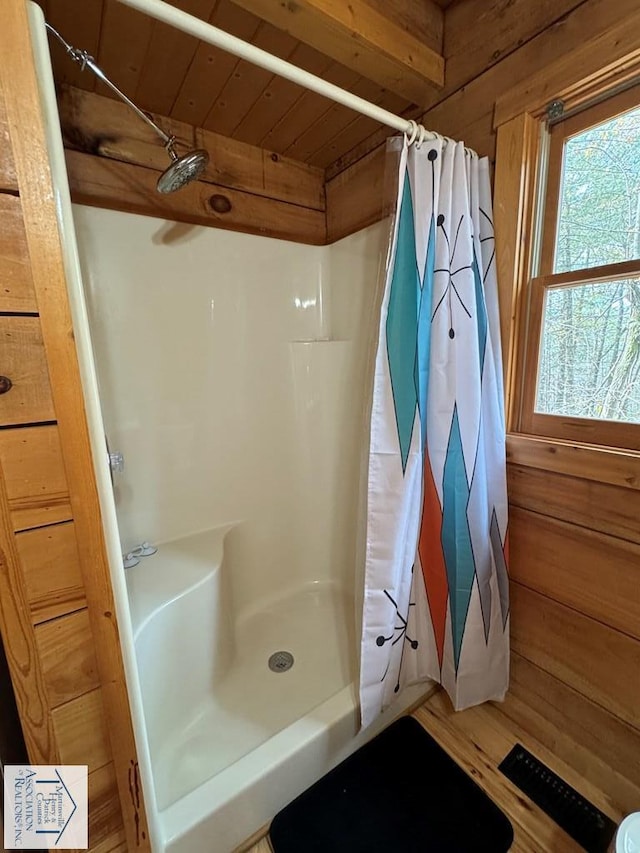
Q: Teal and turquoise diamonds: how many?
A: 4